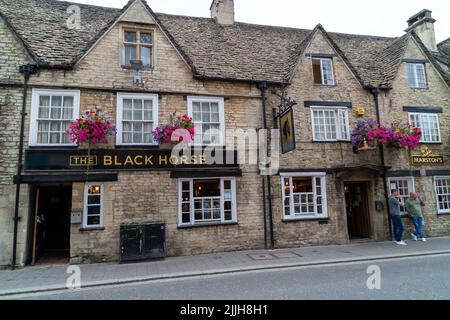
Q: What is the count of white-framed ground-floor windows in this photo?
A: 5